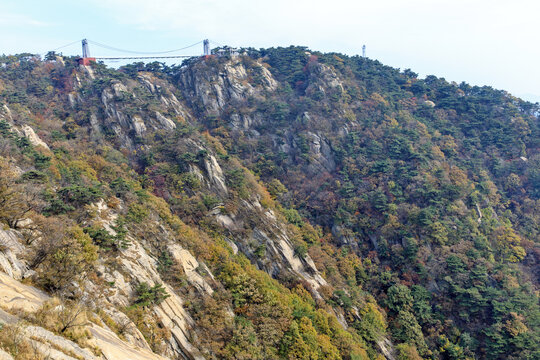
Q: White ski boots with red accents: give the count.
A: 0